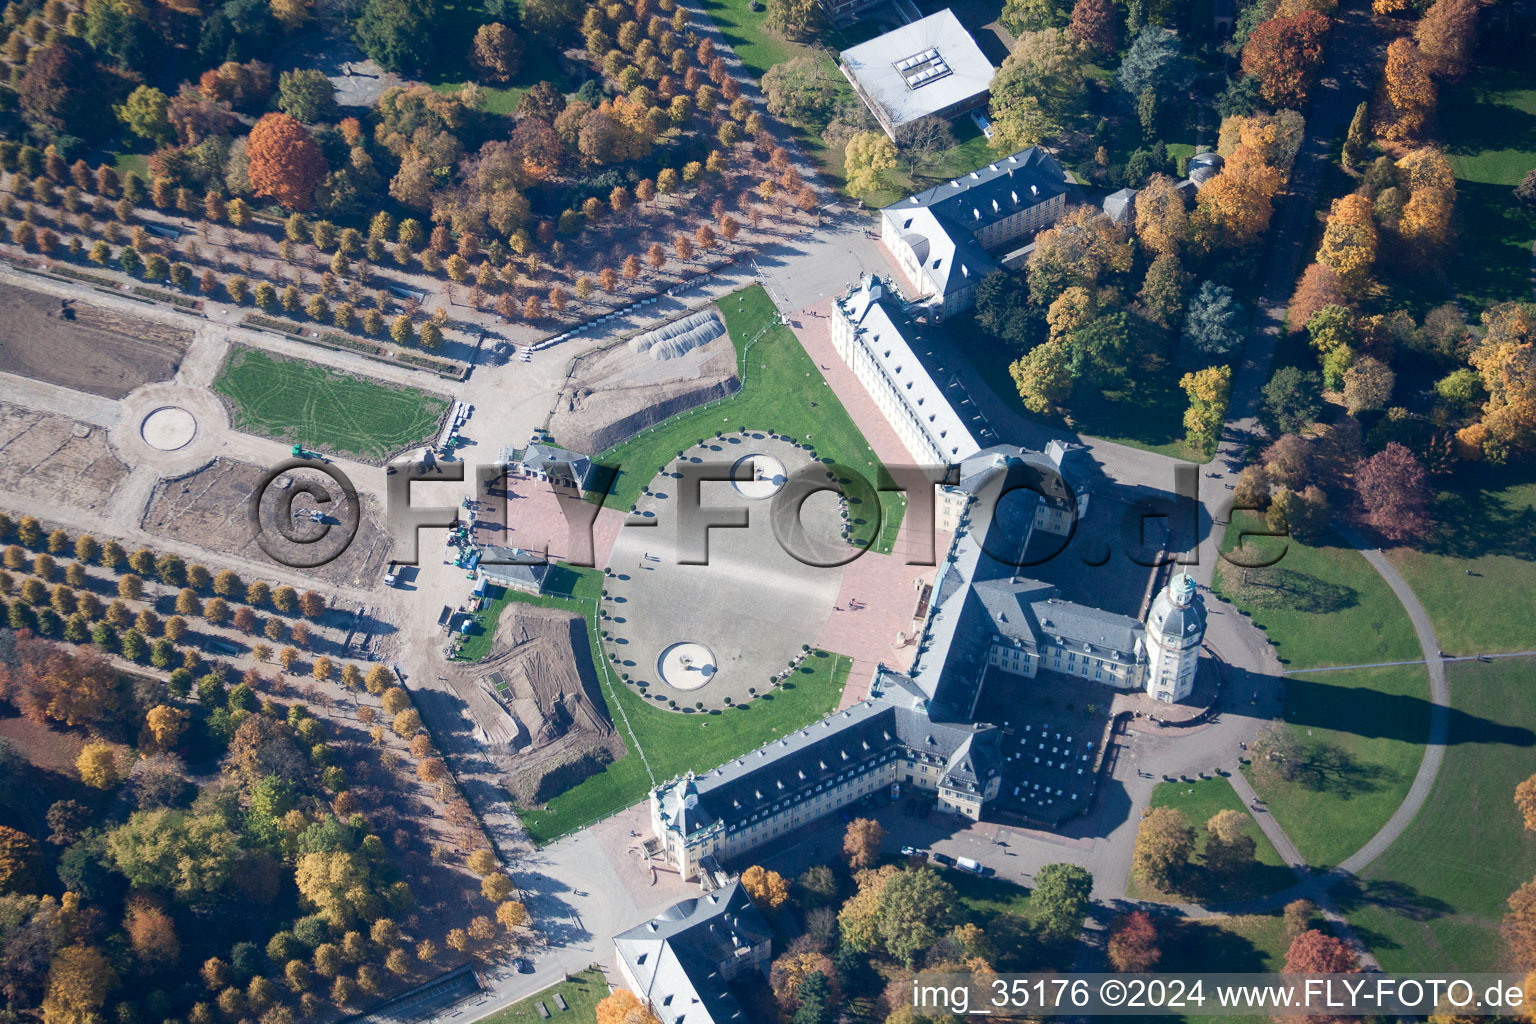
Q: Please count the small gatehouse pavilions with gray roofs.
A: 2